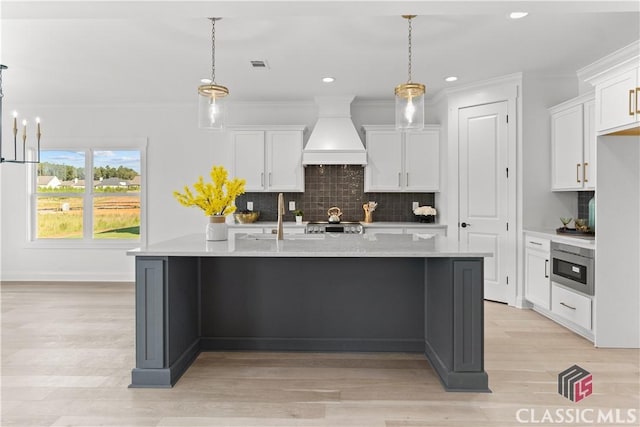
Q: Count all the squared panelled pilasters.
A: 2